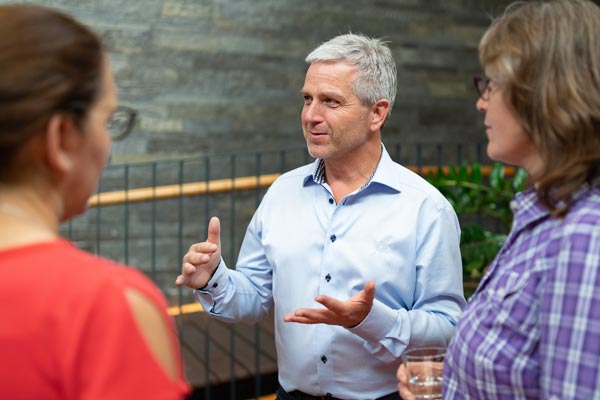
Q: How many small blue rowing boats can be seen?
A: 0